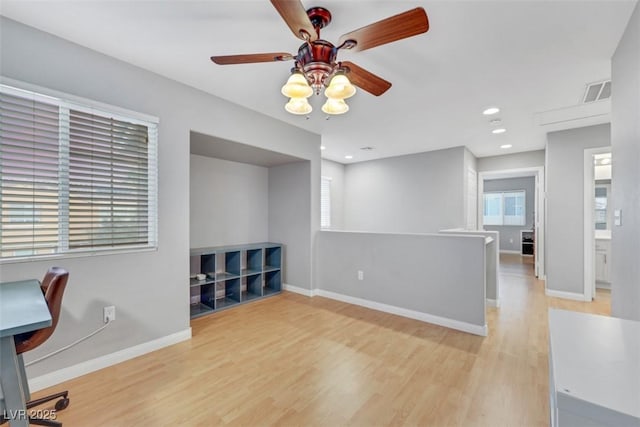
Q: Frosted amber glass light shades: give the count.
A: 4